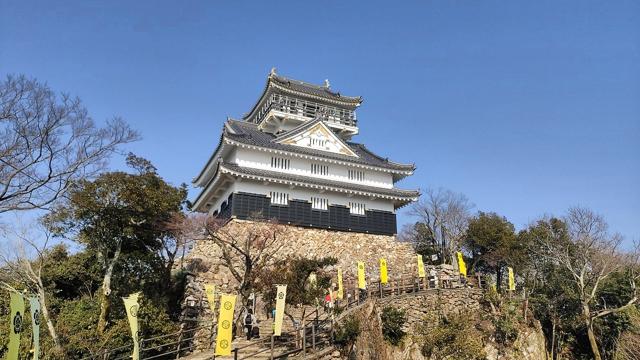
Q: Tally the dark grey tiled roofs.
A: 3